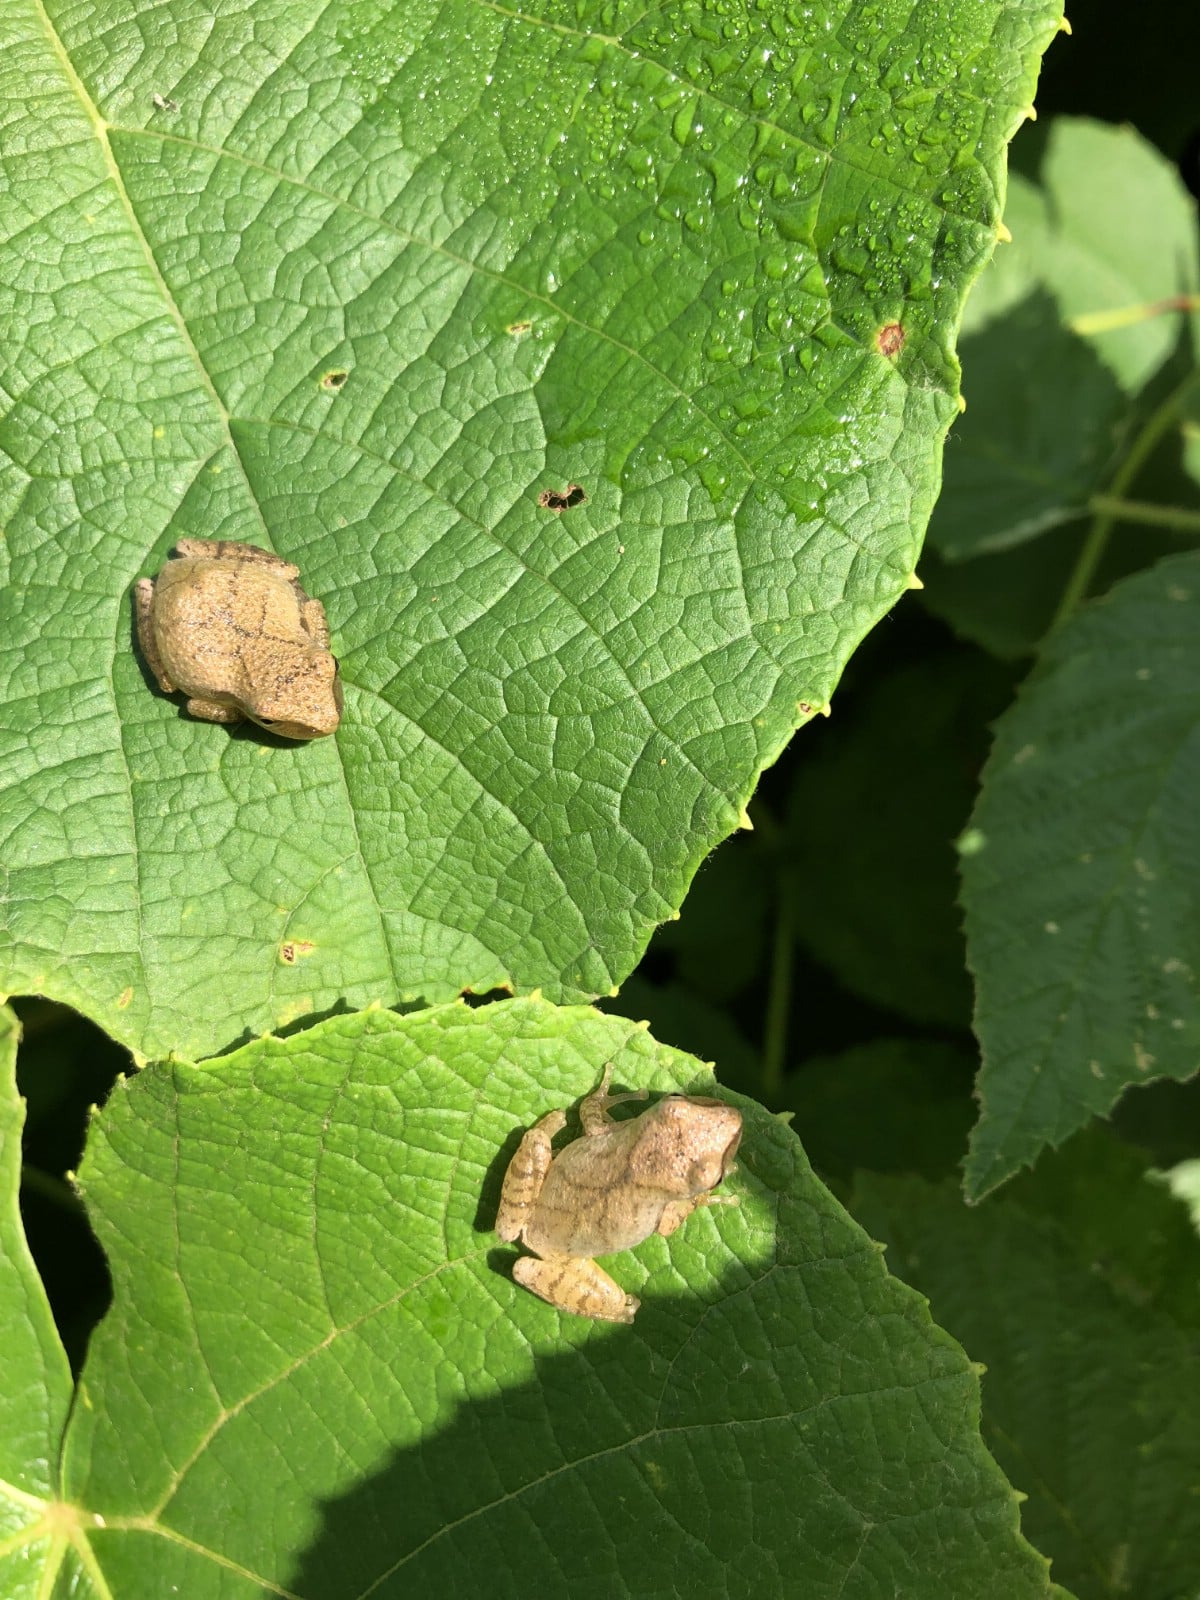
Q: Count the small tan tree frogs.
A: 2